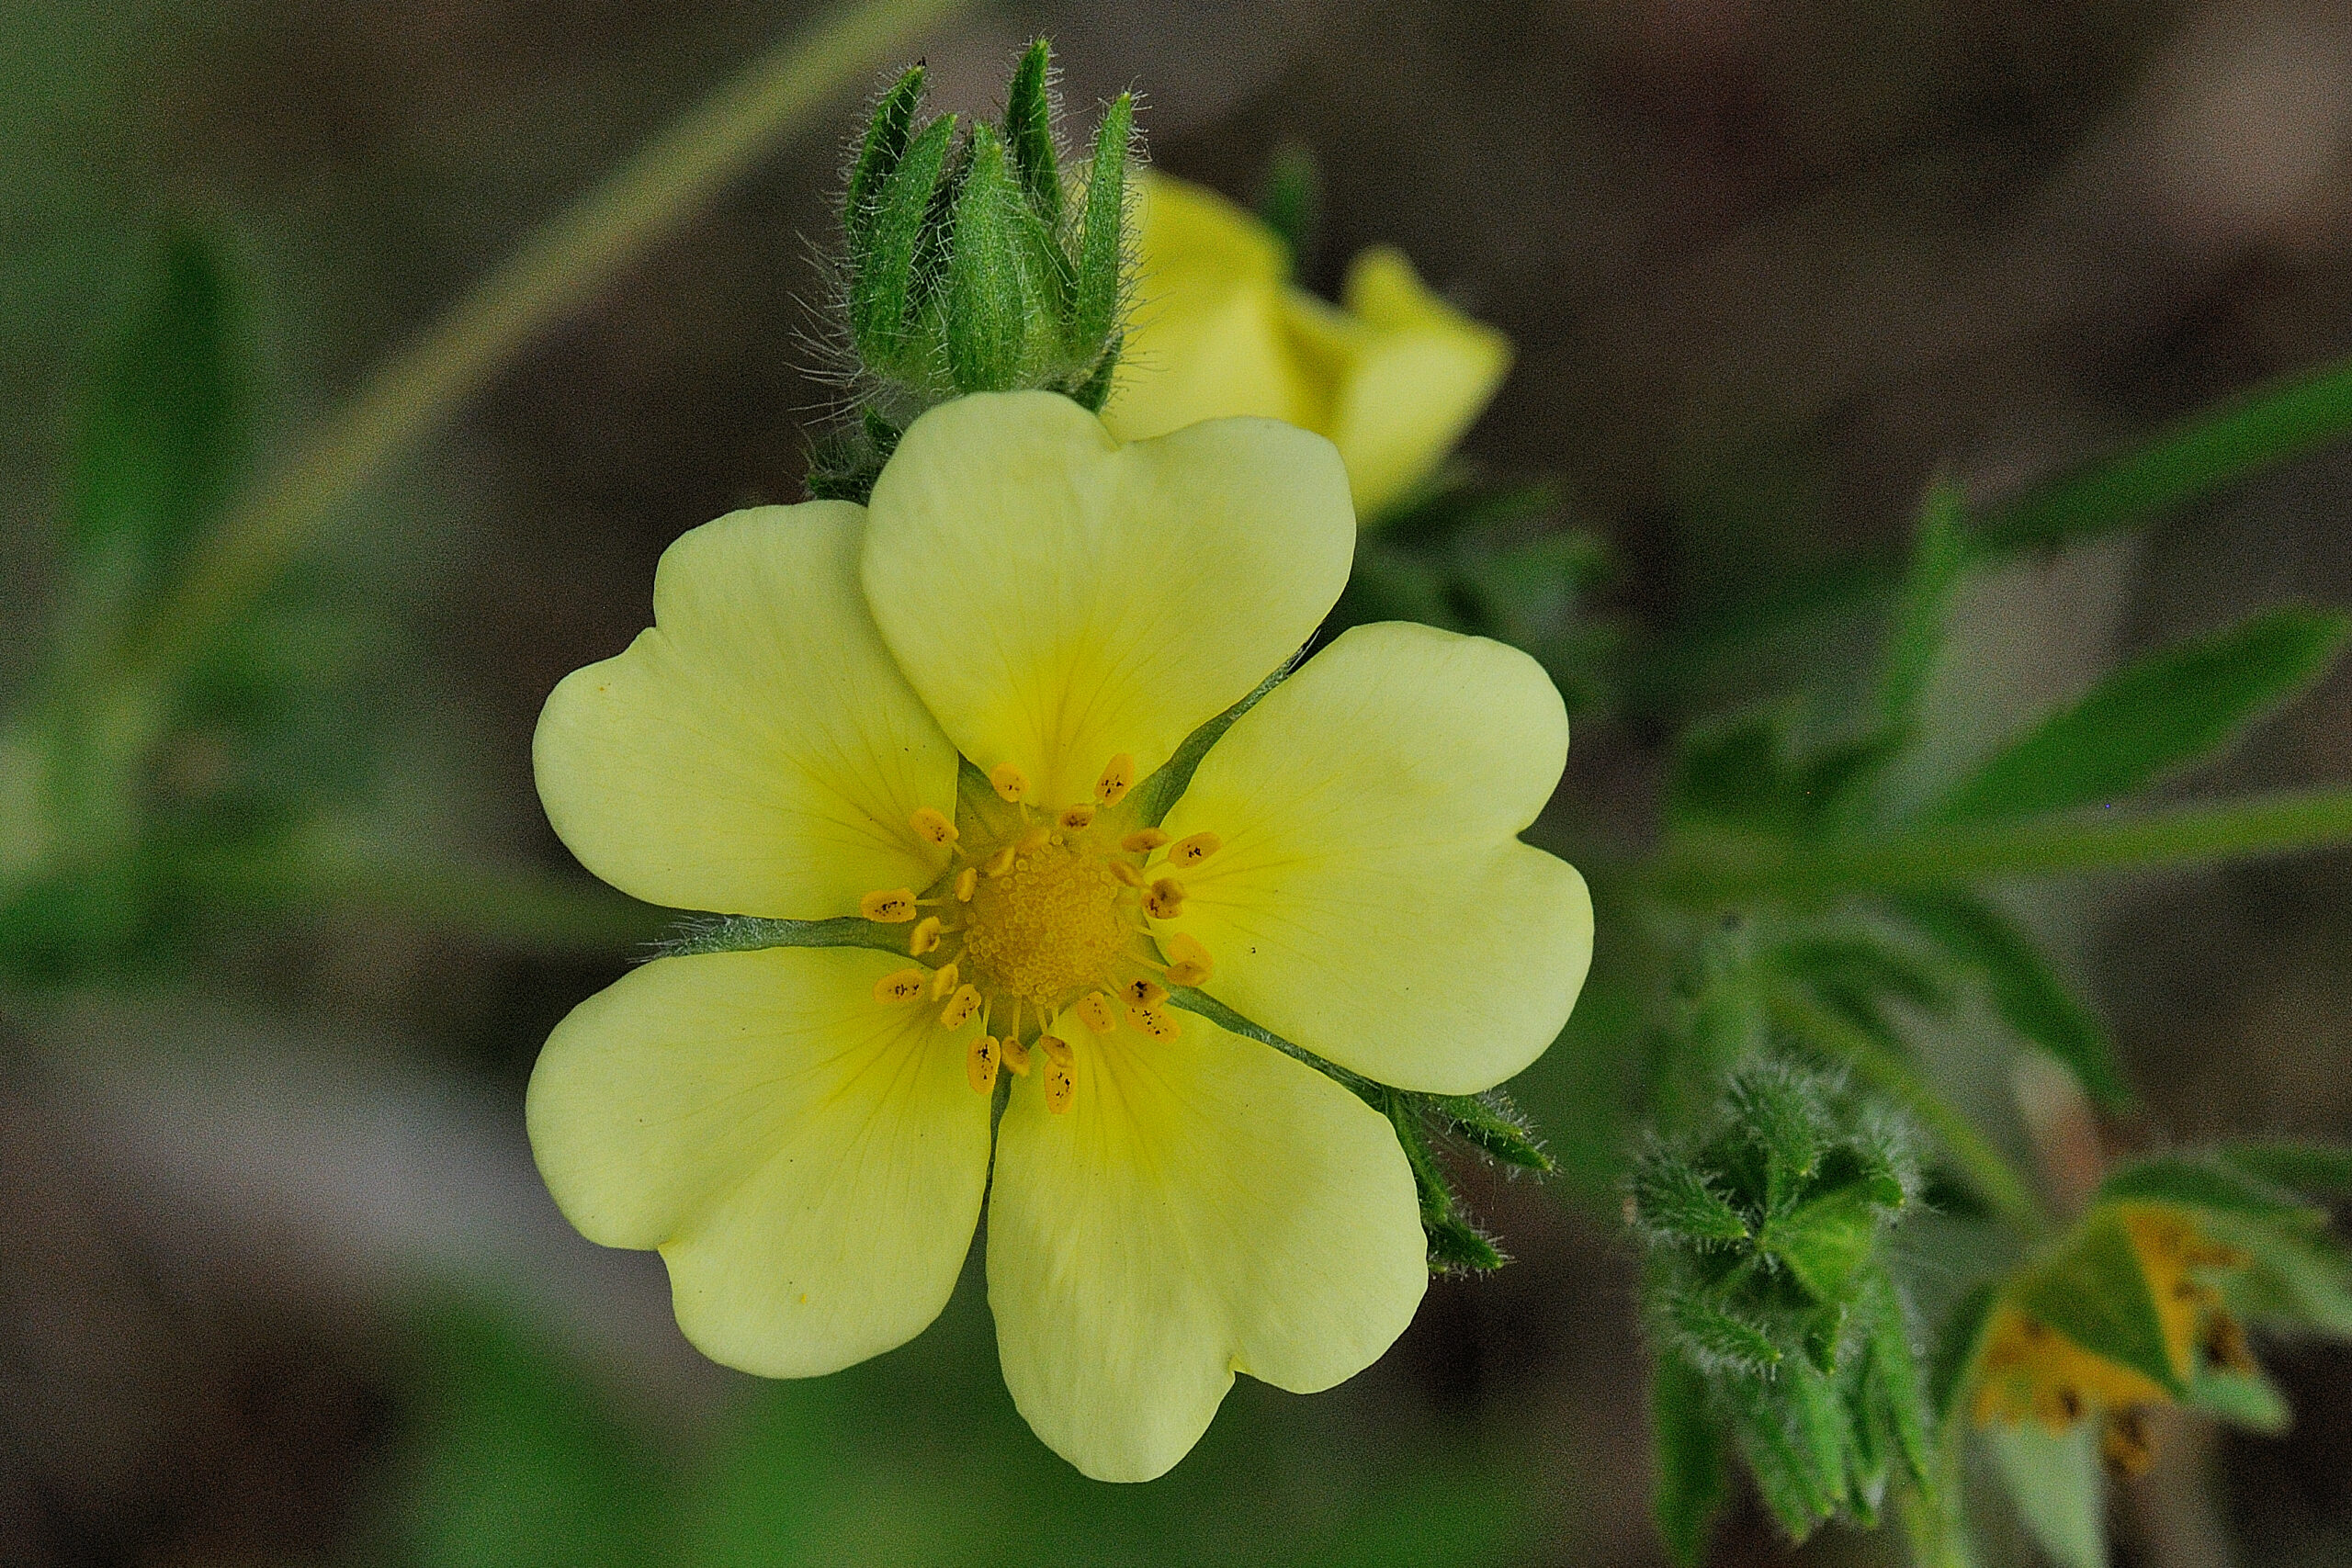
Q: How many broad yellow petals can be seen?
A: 5